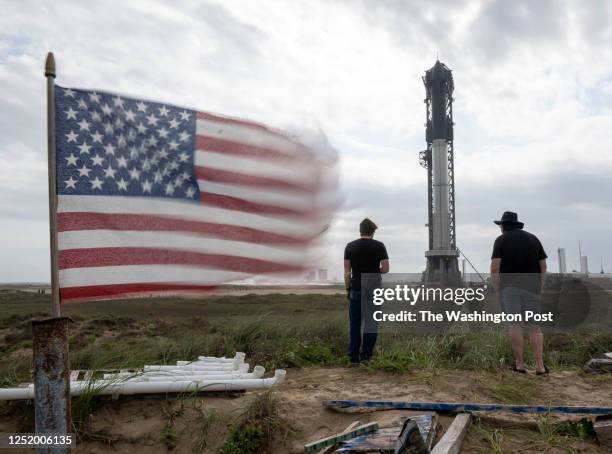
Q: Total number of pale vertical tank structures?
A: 2